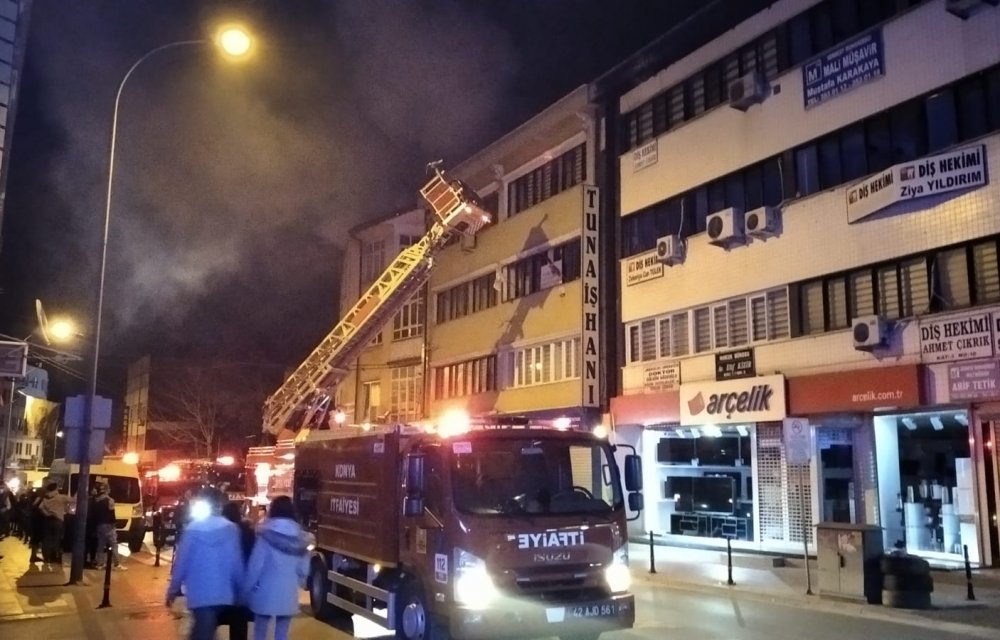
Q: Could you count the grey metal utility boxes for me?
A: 1